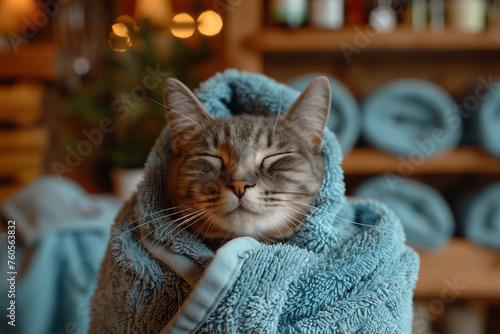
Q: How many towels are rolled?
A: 5